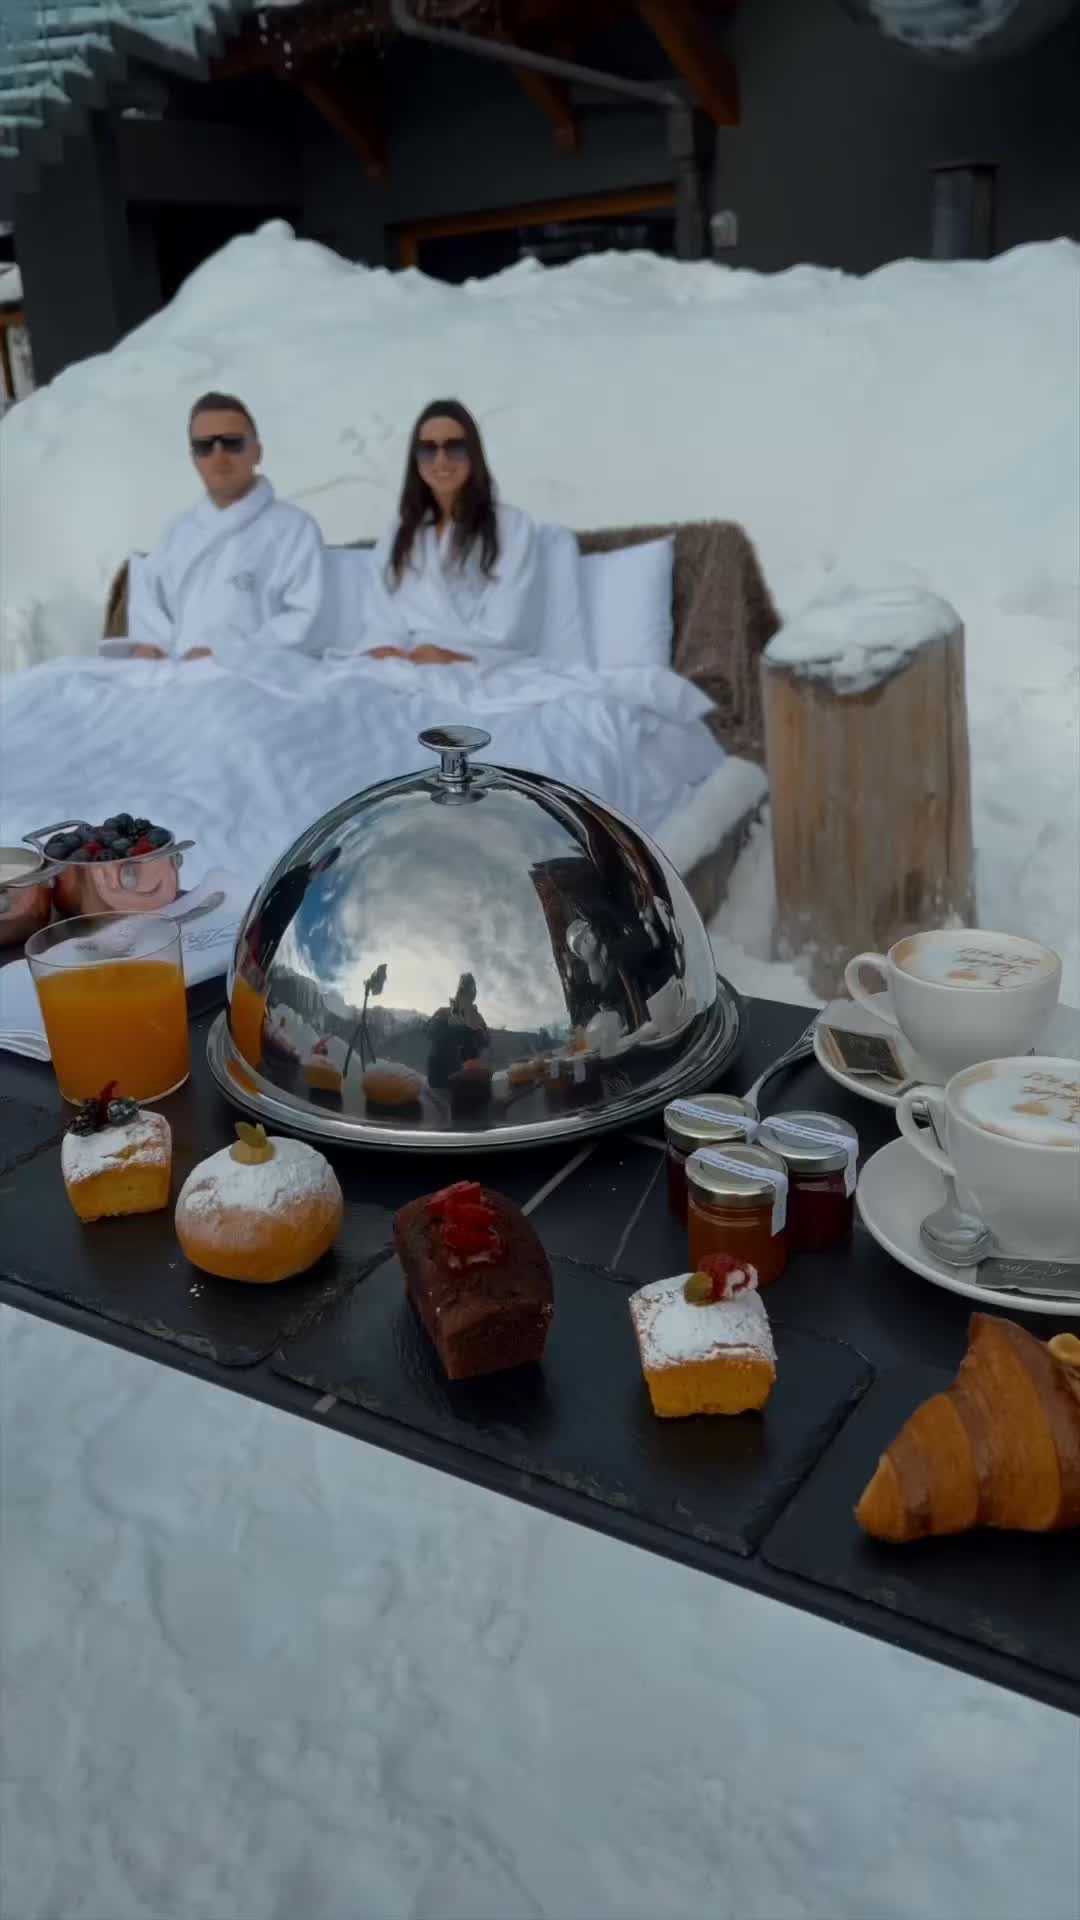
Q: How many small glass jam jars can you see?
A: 3